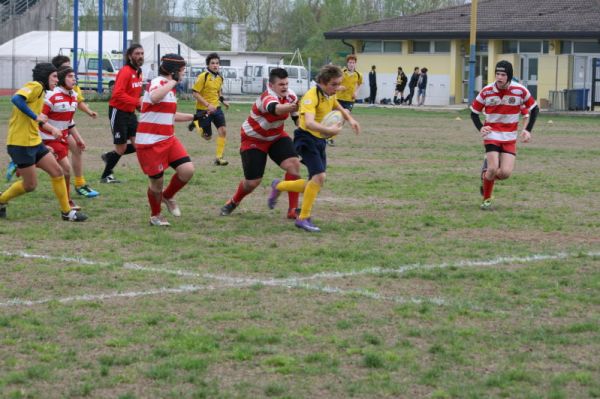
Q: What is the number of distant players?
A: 4